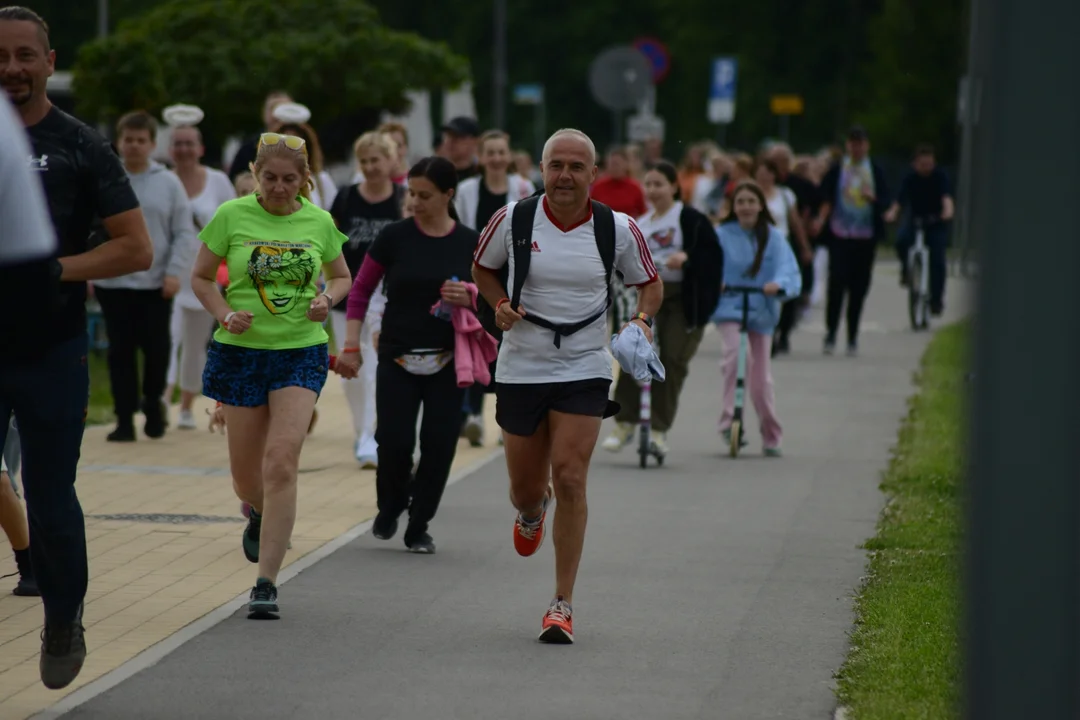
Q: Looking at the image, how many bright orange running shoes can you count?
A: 2